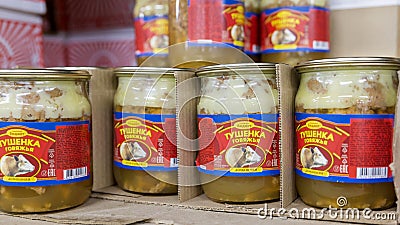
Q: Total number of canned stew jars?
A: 8